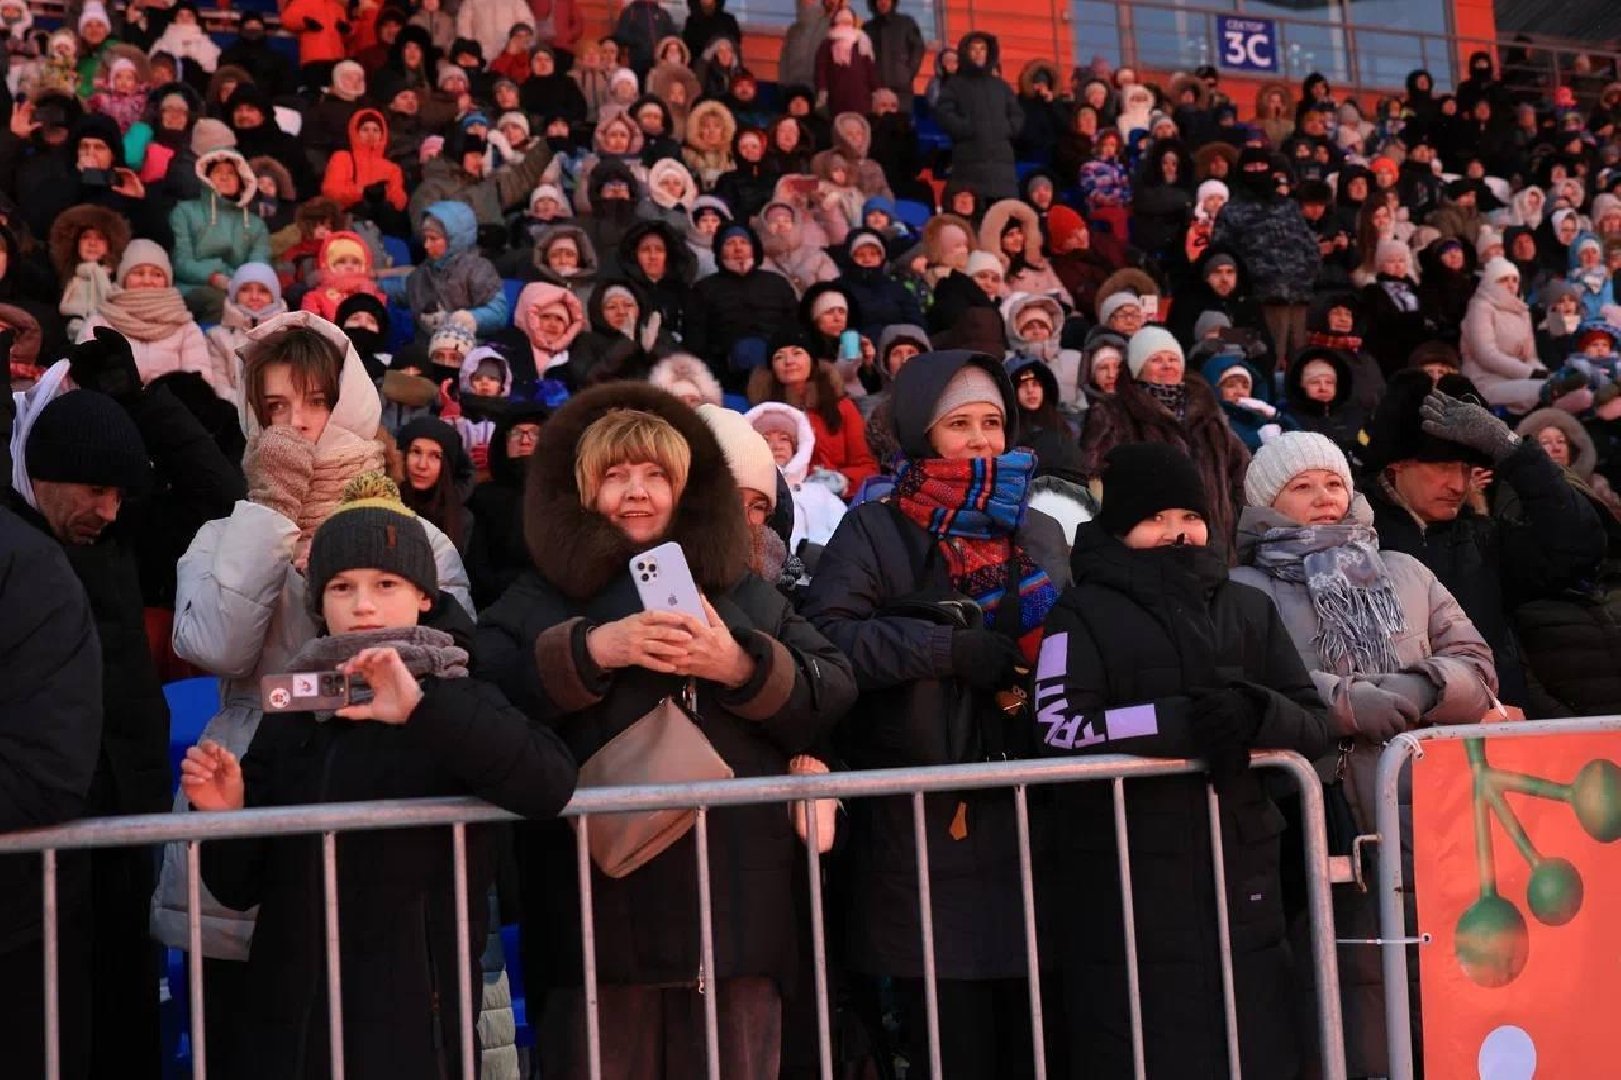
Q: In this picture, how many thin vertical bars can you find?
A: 11